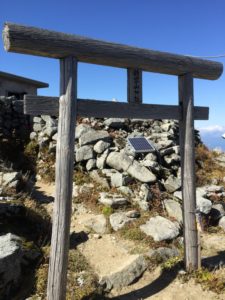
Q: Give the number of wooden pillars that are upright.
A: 2